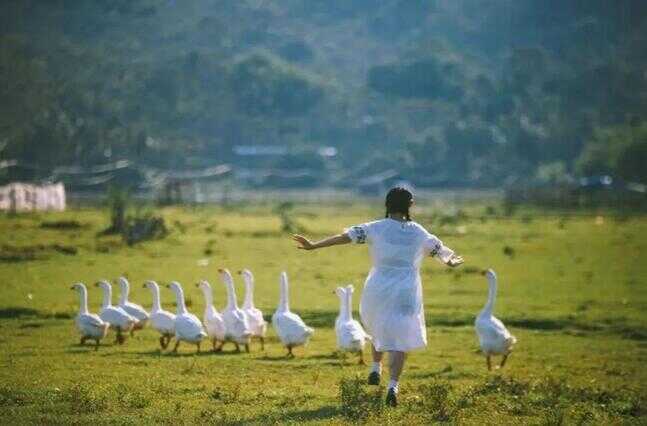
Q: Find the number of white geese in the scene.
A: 12